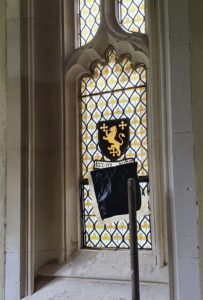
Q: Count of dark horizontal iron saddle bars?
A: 2